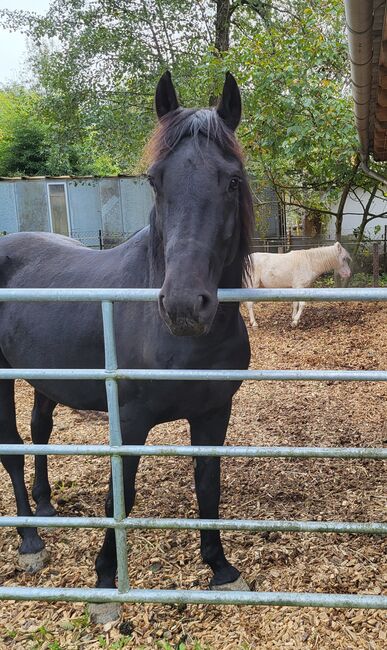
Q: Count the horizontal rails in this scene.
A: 5